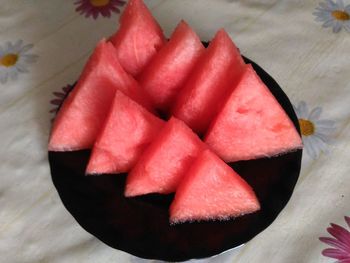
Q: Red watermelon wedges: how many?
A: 8